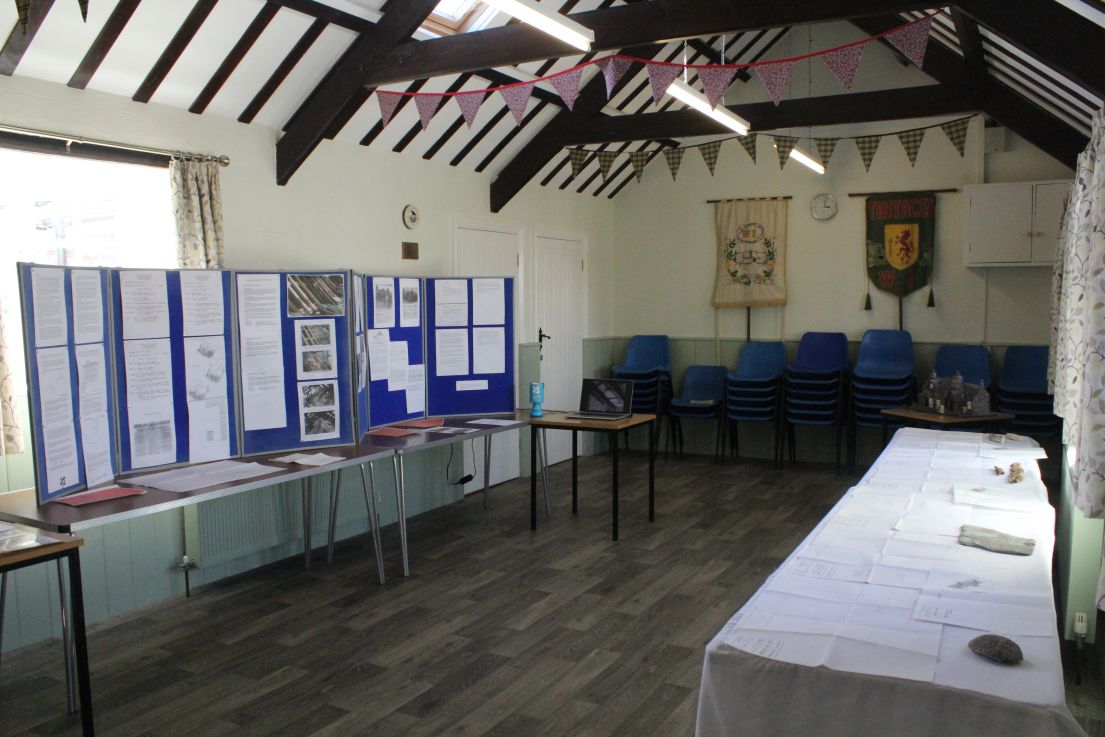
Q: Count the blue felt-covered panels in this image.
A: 6